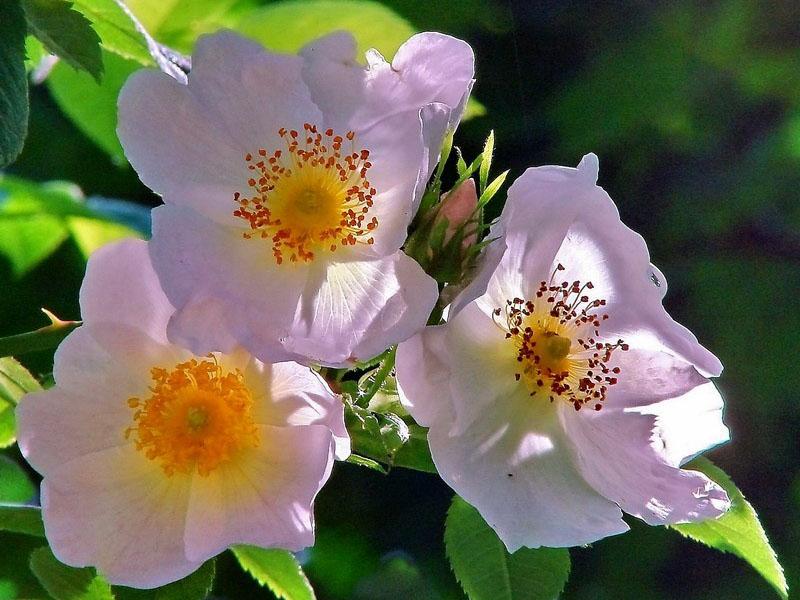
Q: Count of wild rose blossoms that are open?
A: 3